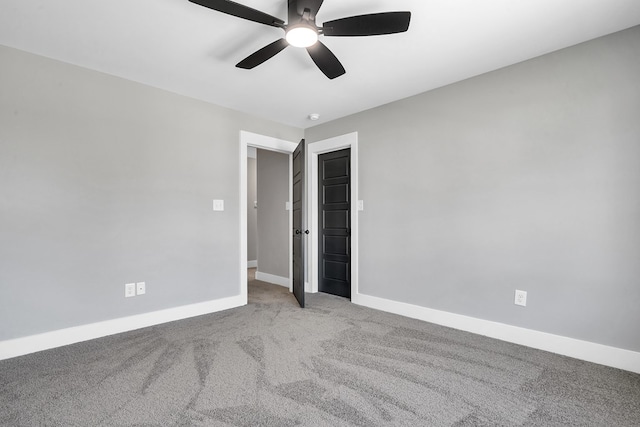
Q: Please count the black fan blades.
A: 5